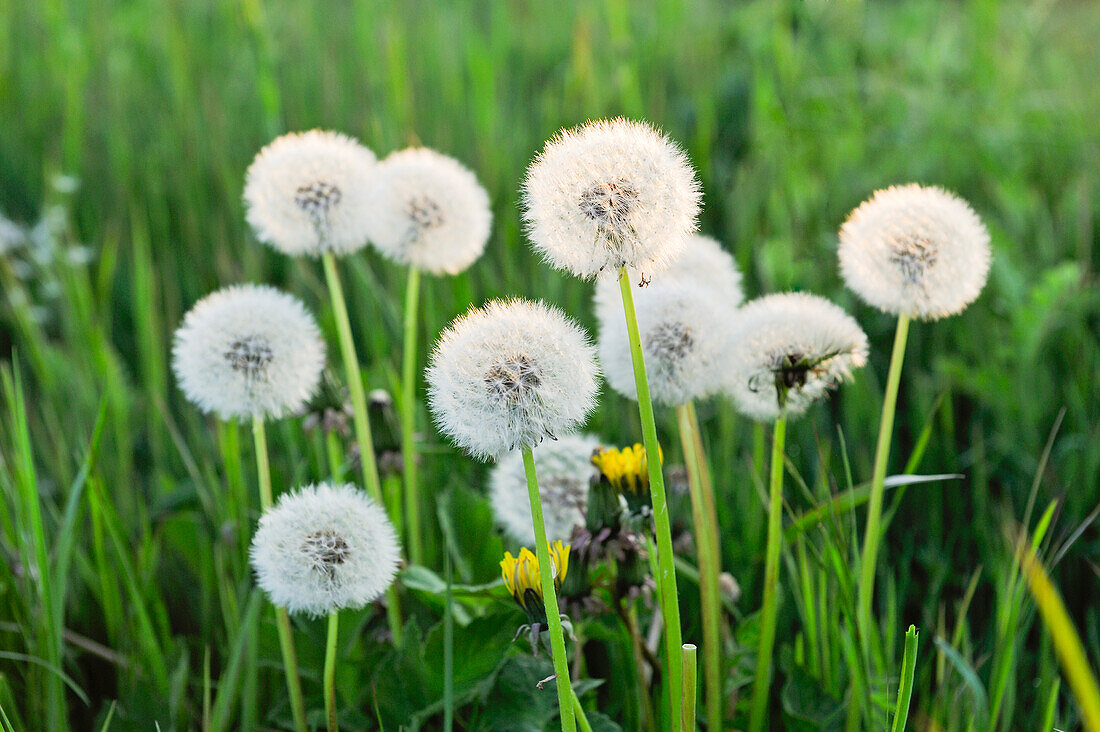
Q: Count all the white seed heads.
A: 11